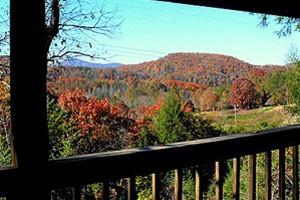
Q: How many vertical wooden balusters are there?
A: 12